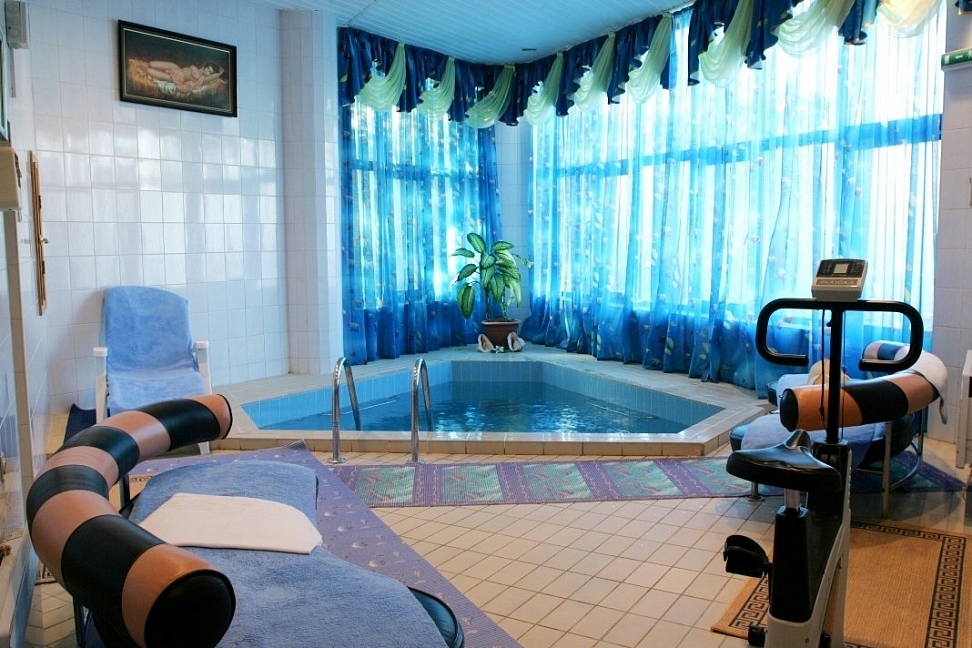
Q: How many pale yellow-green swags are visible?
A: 9